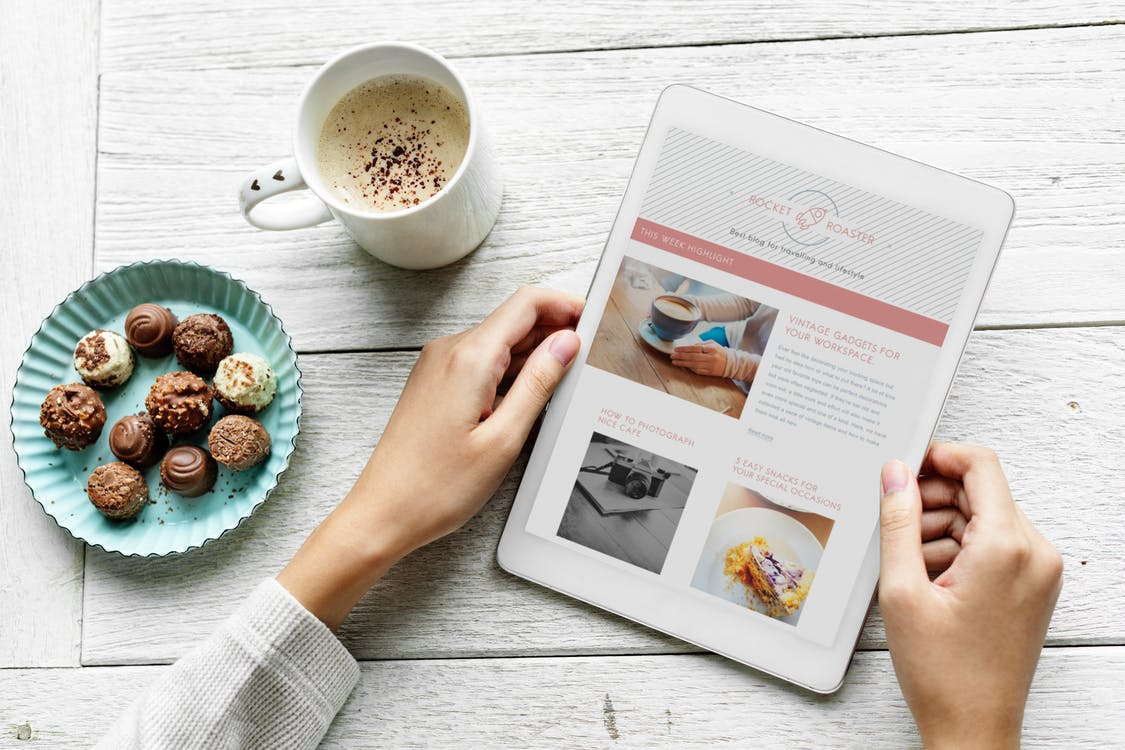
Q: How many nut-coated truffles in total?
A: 2